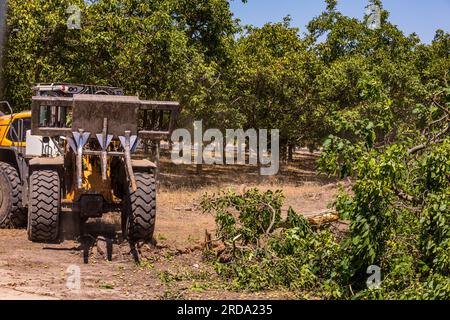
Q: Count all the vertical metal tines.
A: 3